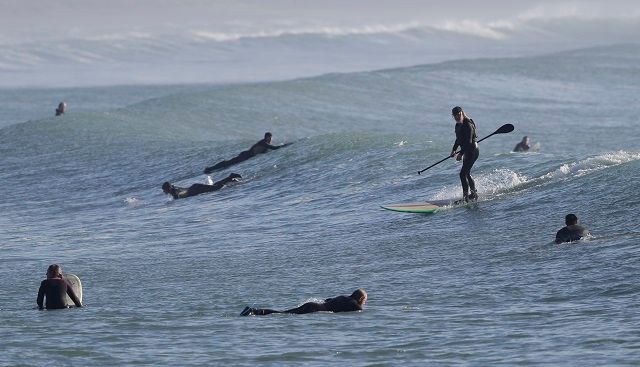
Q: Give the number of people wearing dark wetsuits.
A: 8